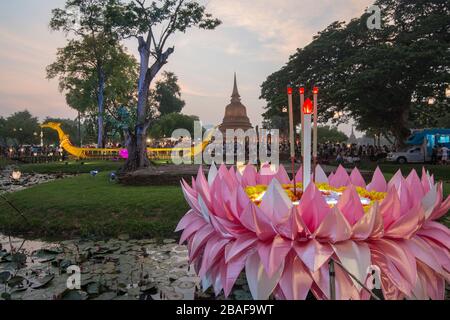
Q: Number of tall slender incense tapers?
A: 3